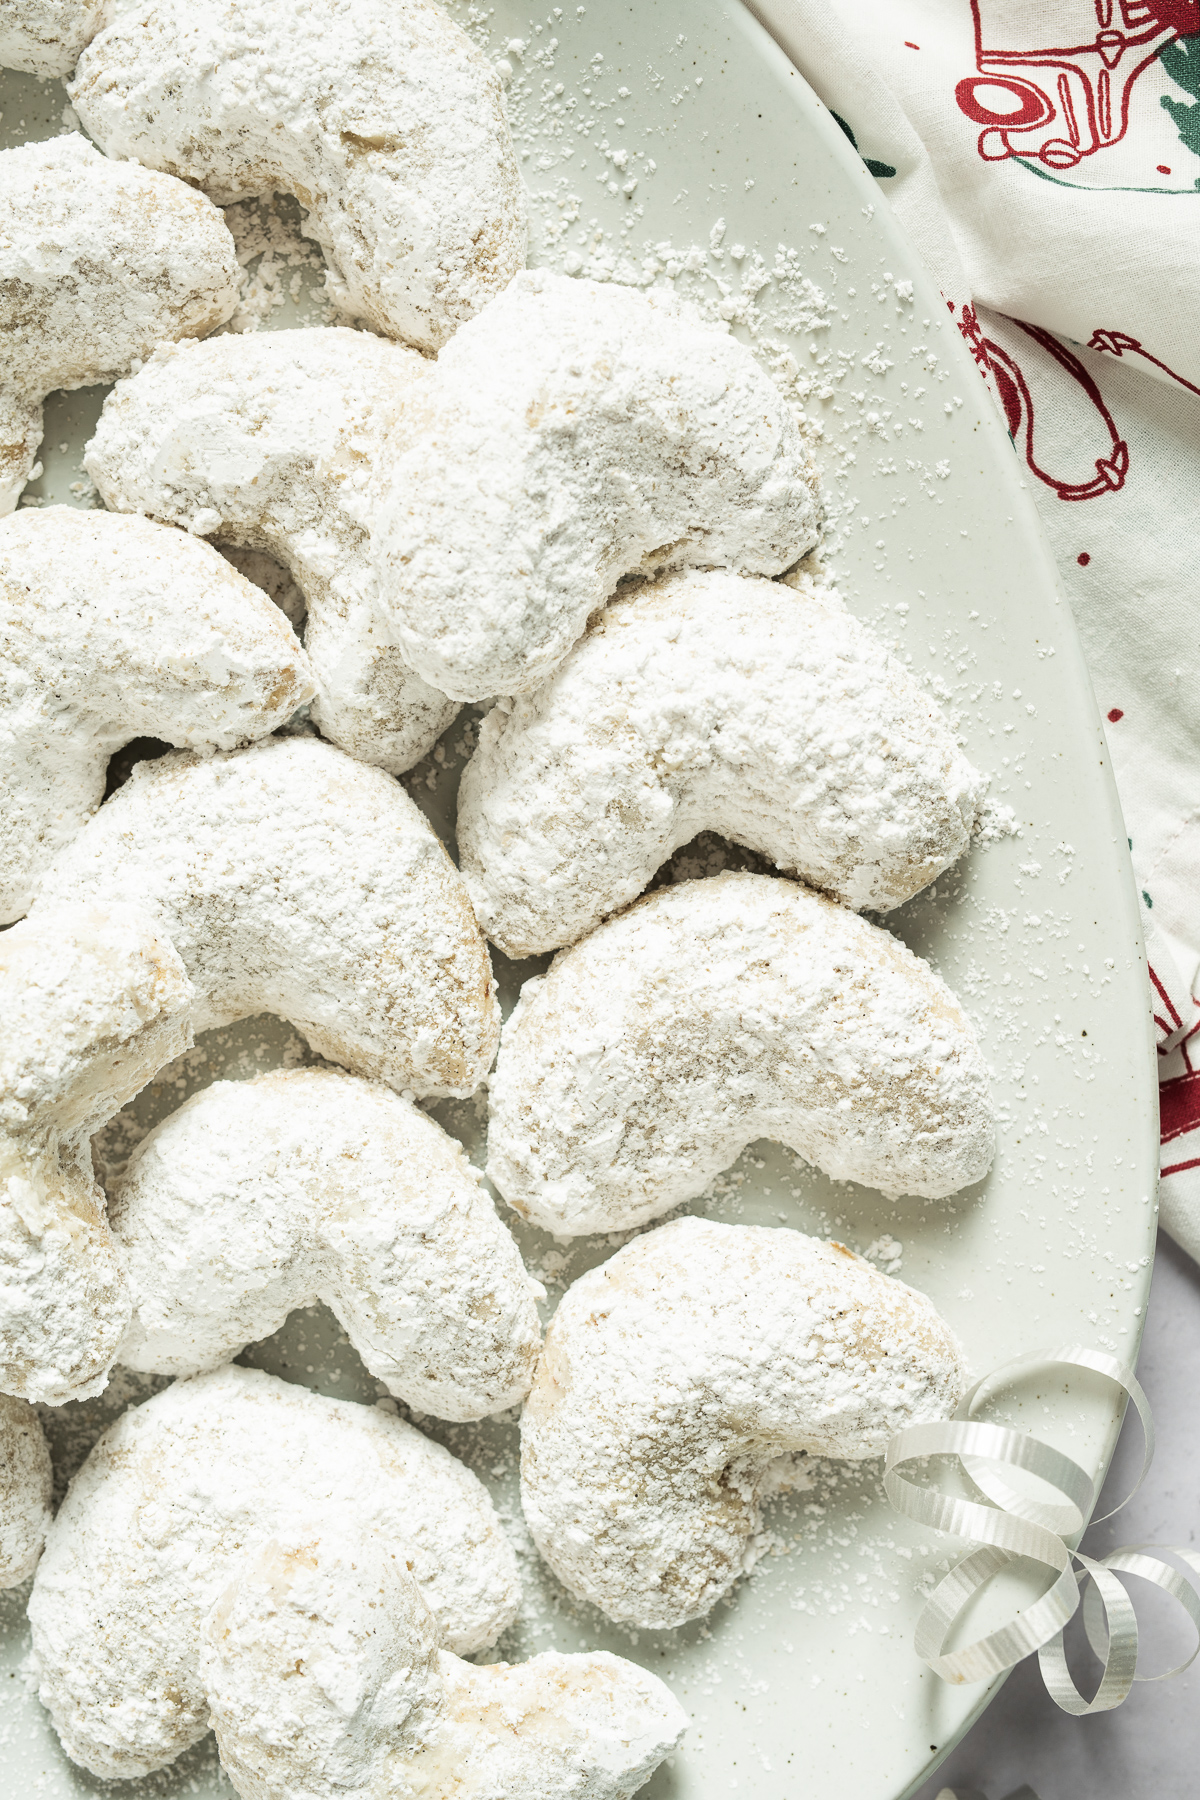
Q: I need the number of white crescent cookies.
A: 15